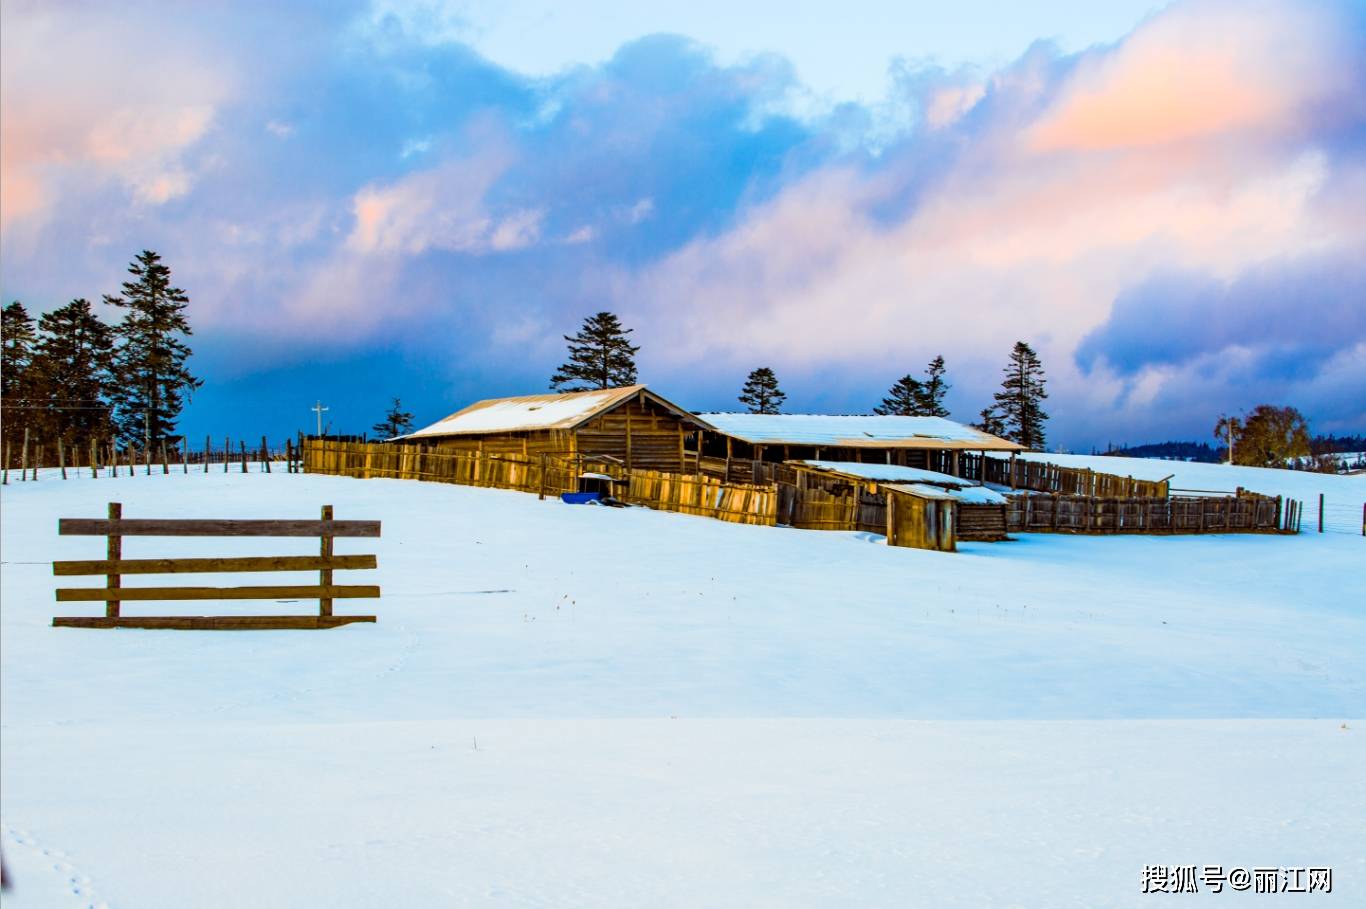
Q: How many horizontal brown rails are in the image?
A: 4